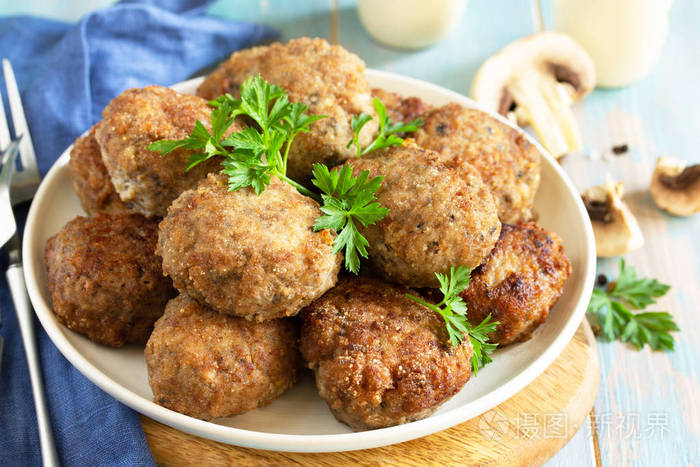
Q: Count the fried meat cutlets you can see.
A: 11